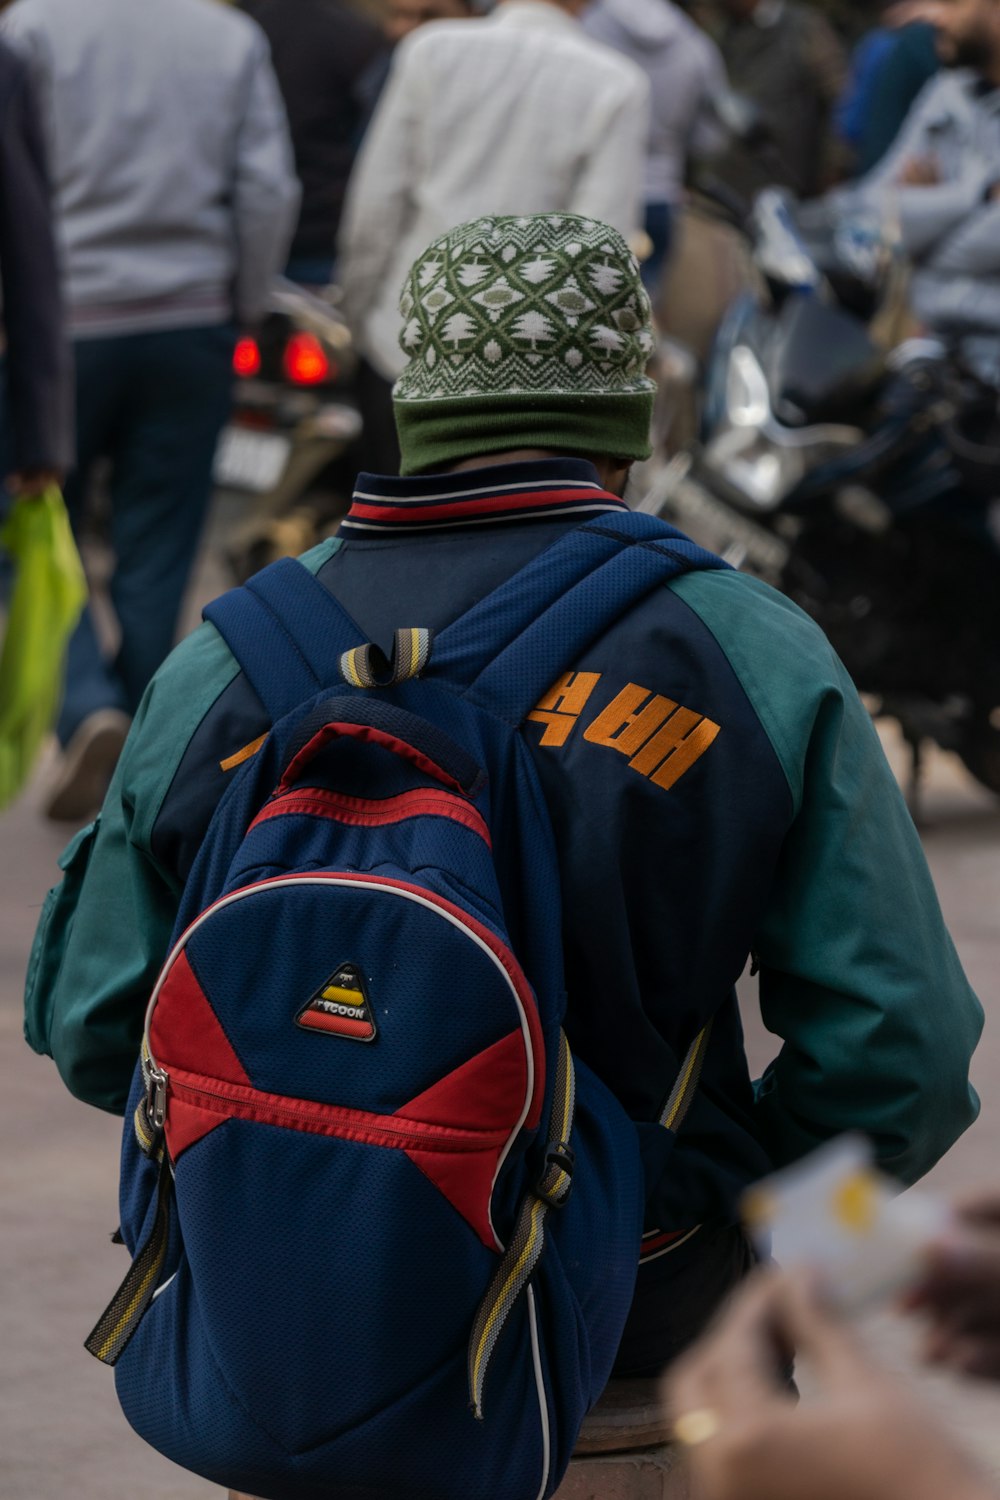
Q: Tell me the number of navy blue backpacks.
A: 1